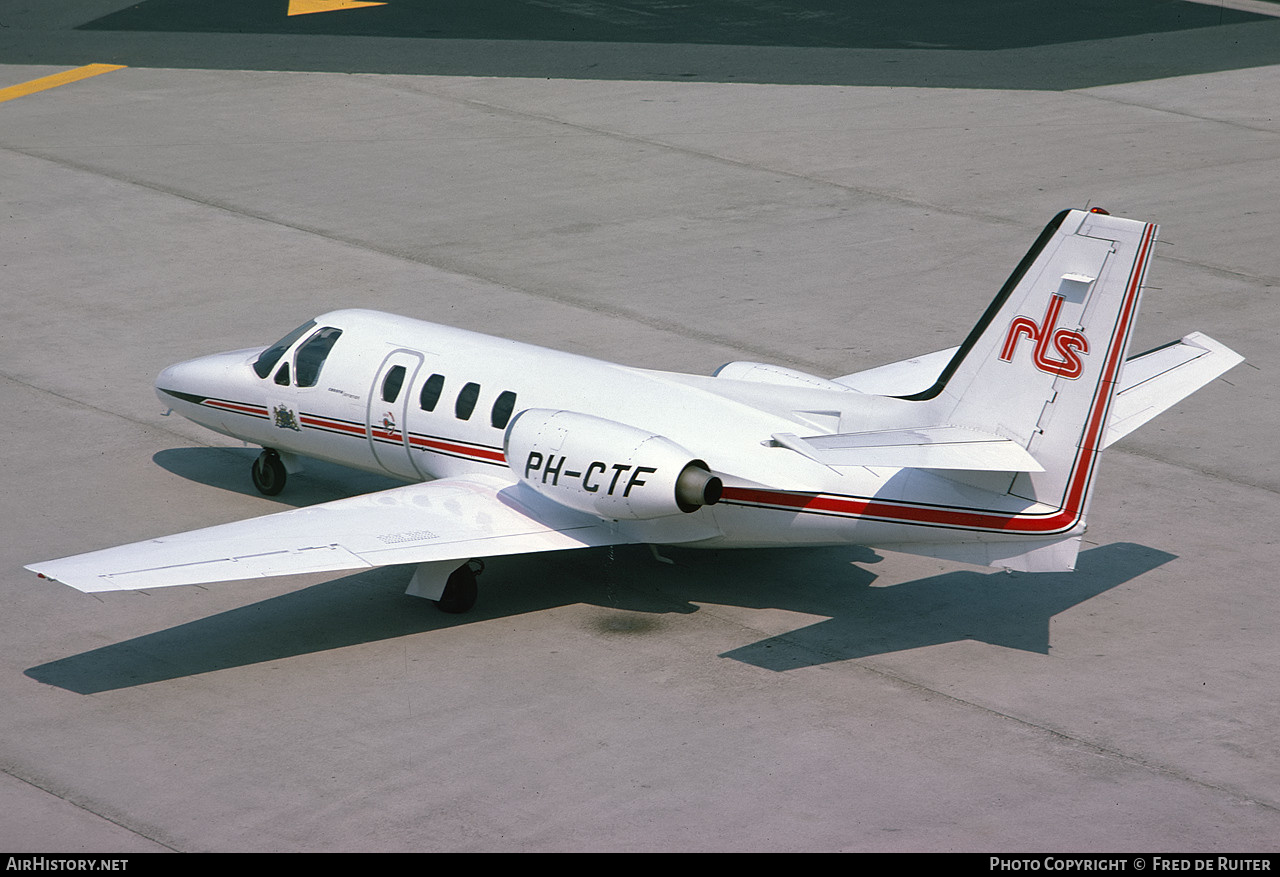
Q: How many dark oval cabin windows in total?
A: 4